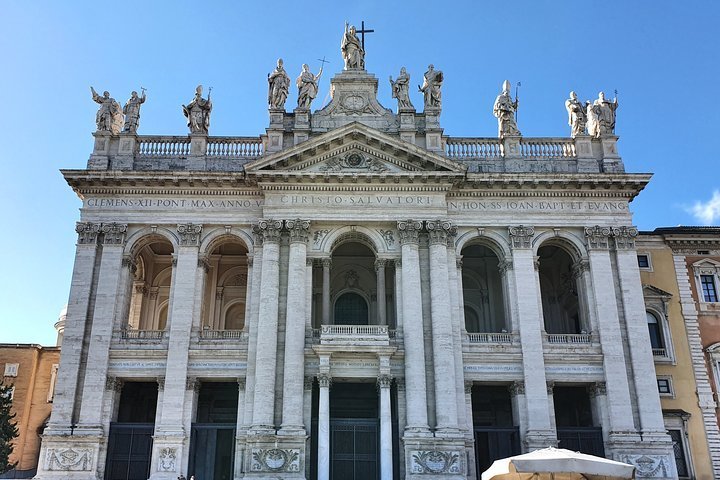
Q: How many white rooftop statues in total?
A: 11